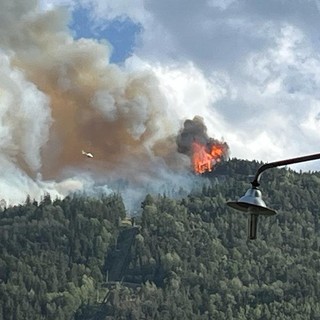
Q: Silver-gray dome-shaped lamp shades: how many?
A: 1